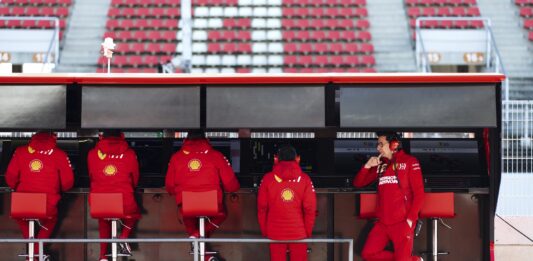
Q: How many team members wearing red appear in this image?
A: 5